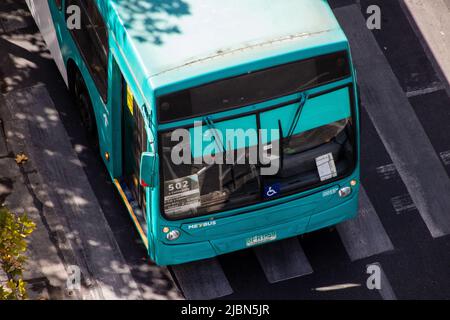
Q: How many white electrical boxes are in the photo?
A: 0